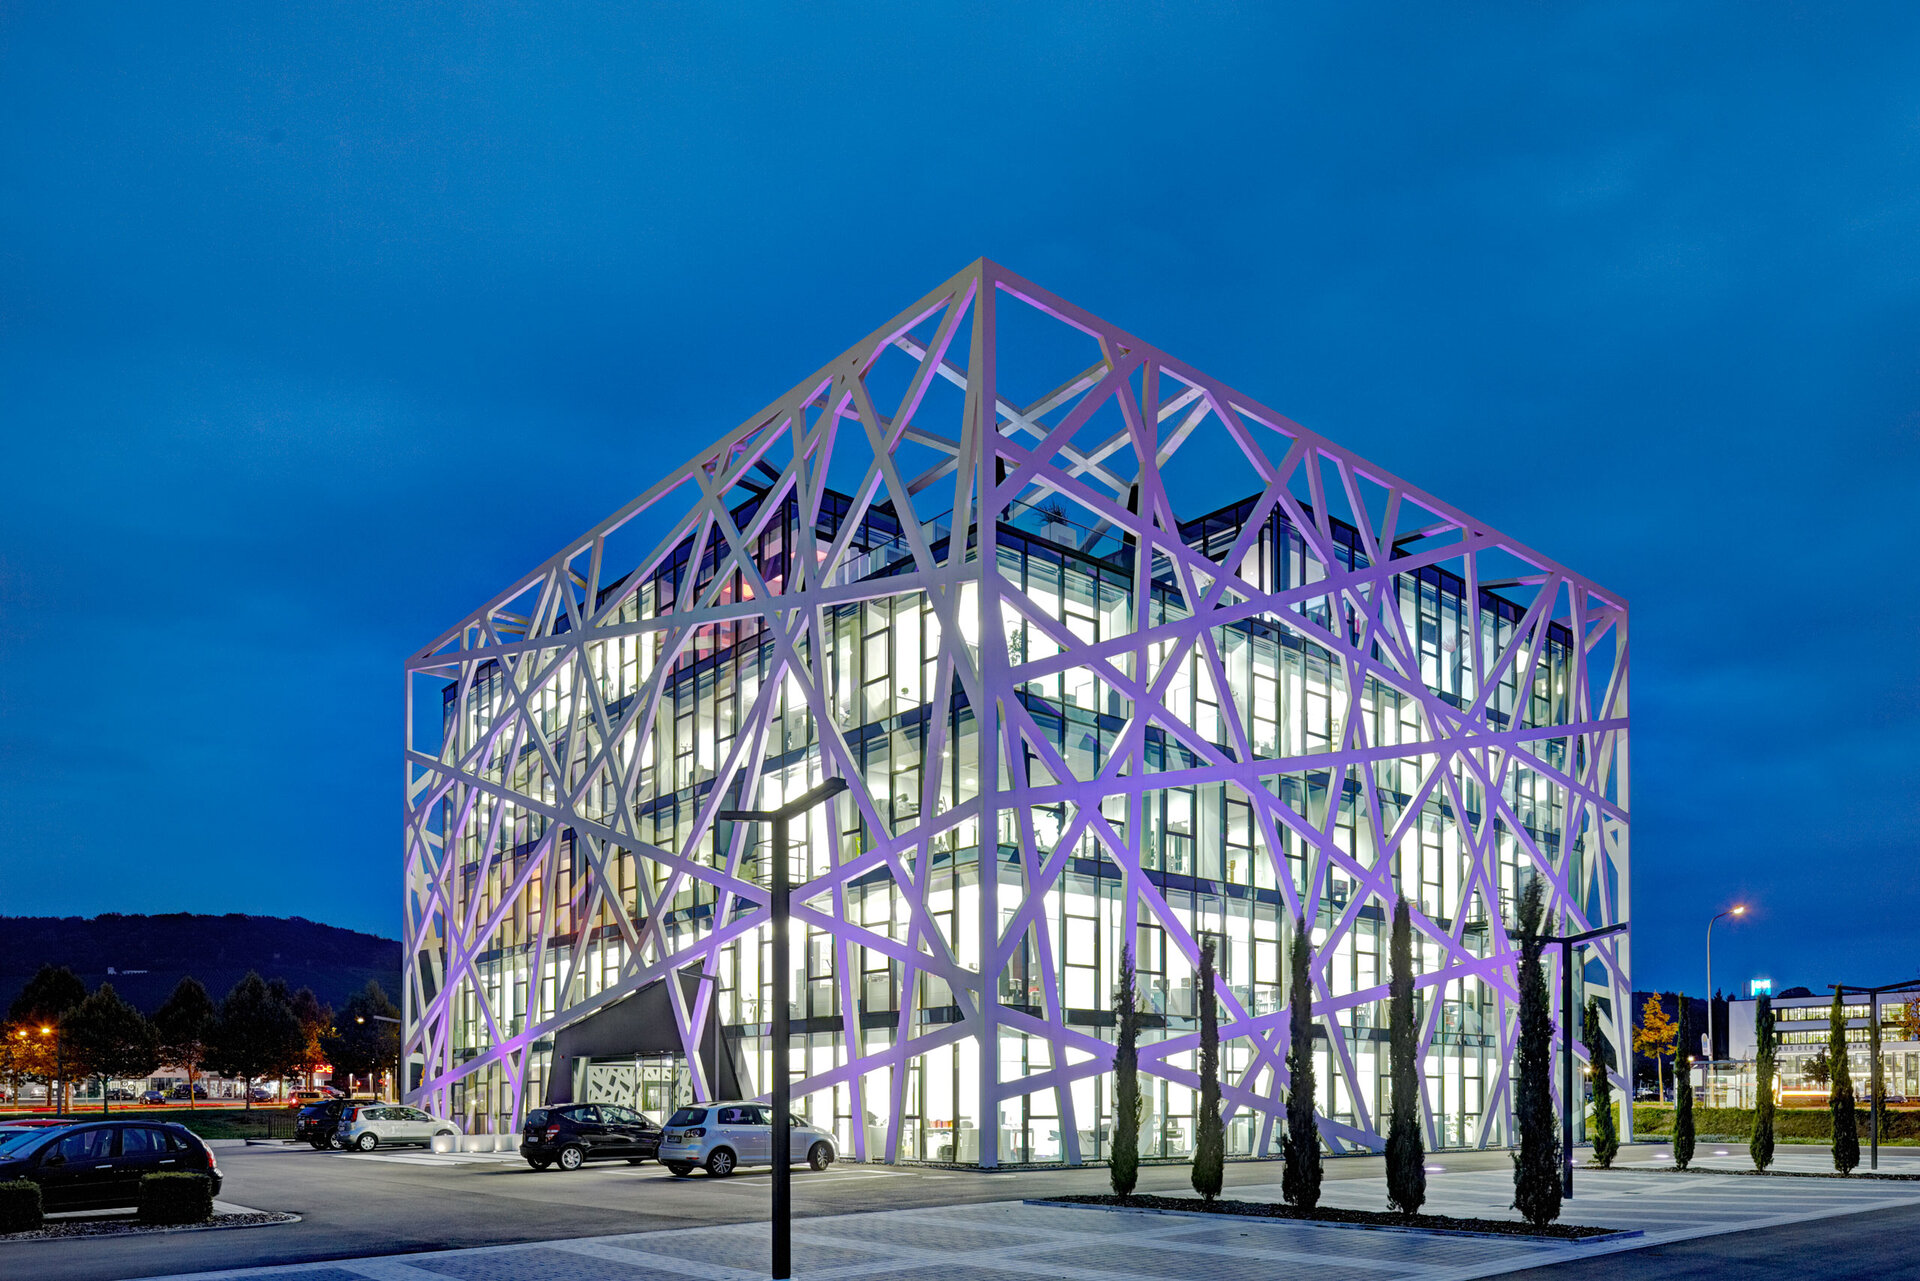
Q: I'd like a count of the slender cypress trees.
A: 9